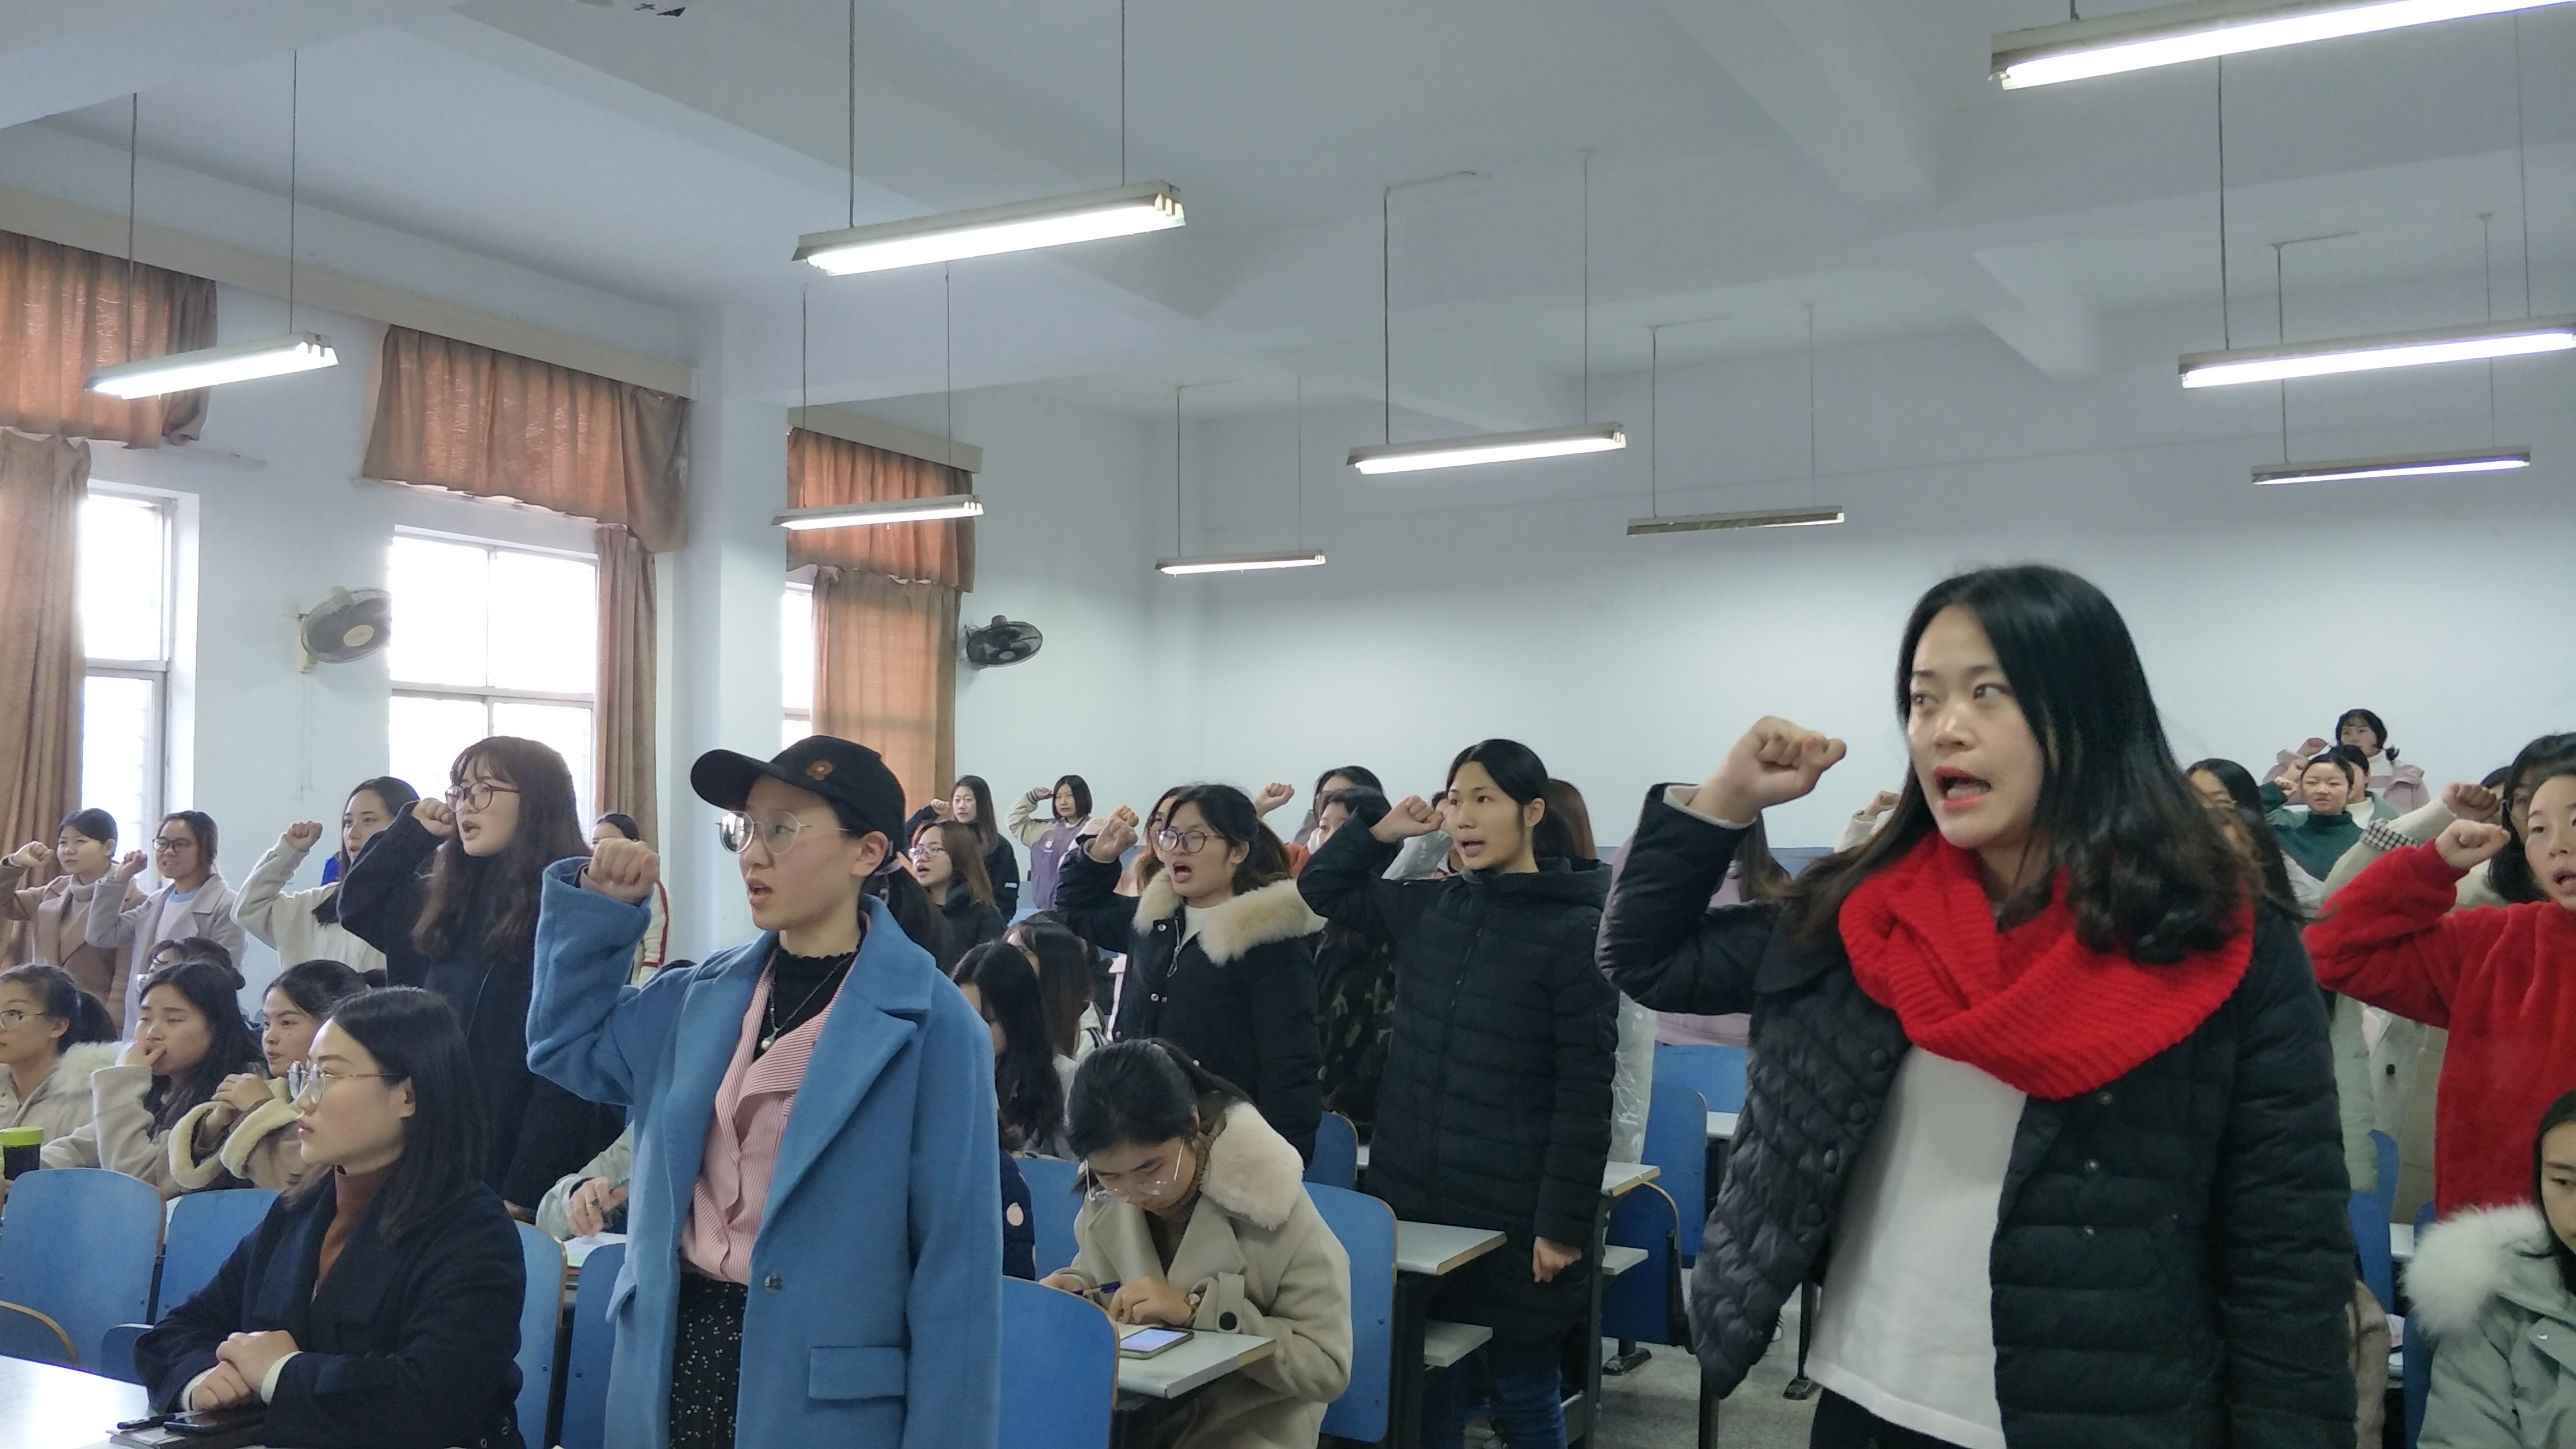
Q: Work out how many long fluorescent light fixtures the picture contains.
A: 9